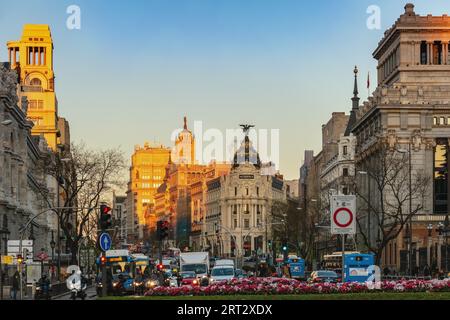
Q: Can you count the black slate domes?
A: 1